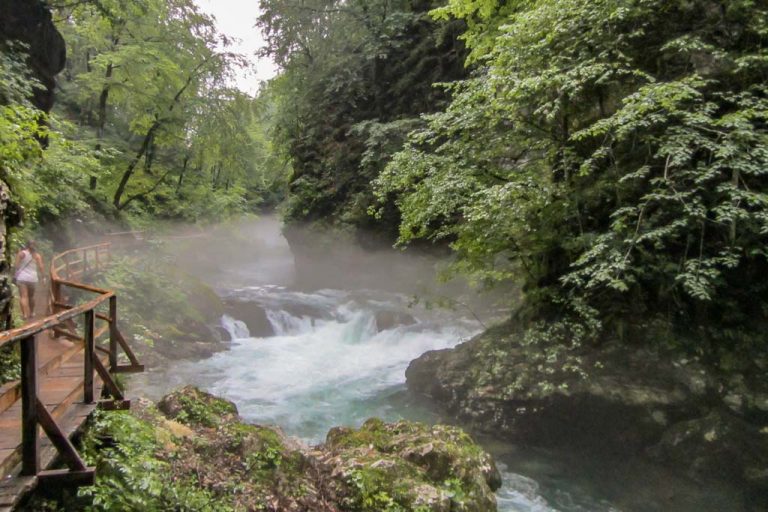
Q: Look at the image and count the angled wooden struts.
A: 3